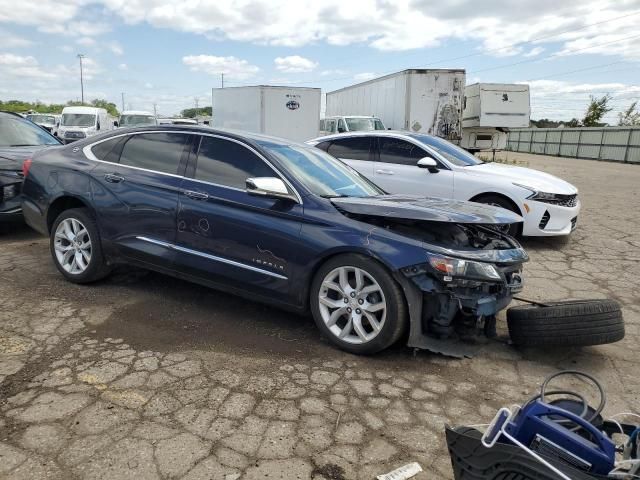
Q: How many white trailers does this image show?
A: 3